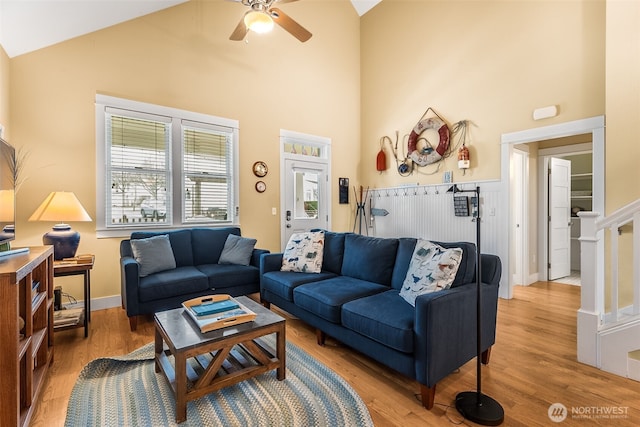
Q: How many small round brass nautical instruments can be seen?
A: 2